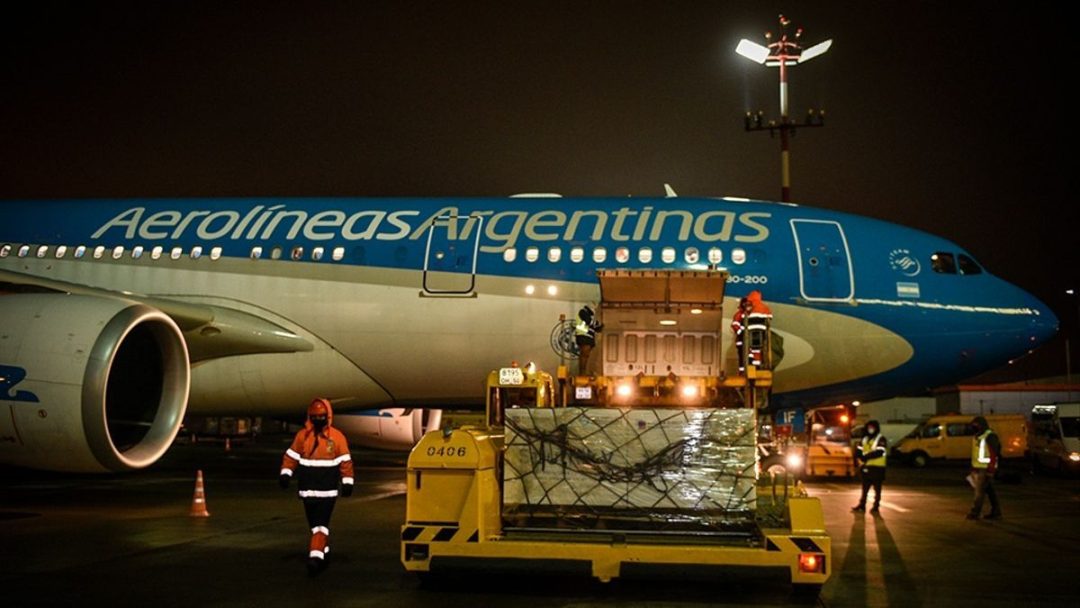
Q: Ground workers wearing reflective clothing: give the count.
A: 6